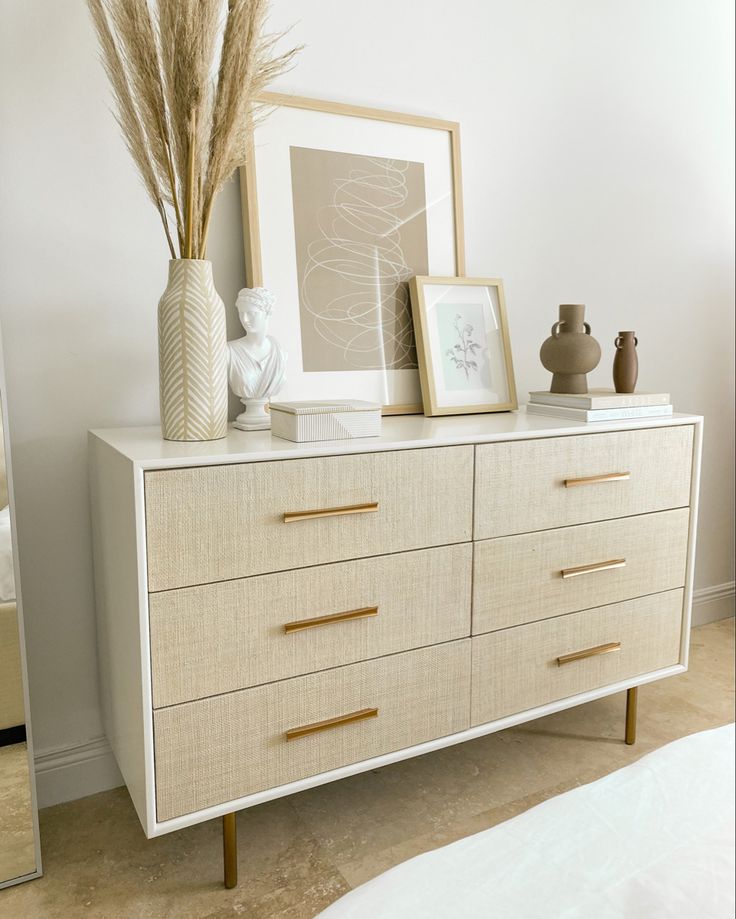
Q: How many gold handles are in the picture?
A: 6